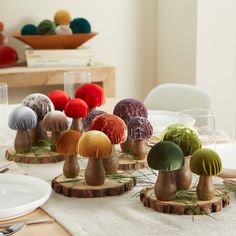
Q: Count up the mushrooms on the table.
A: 15